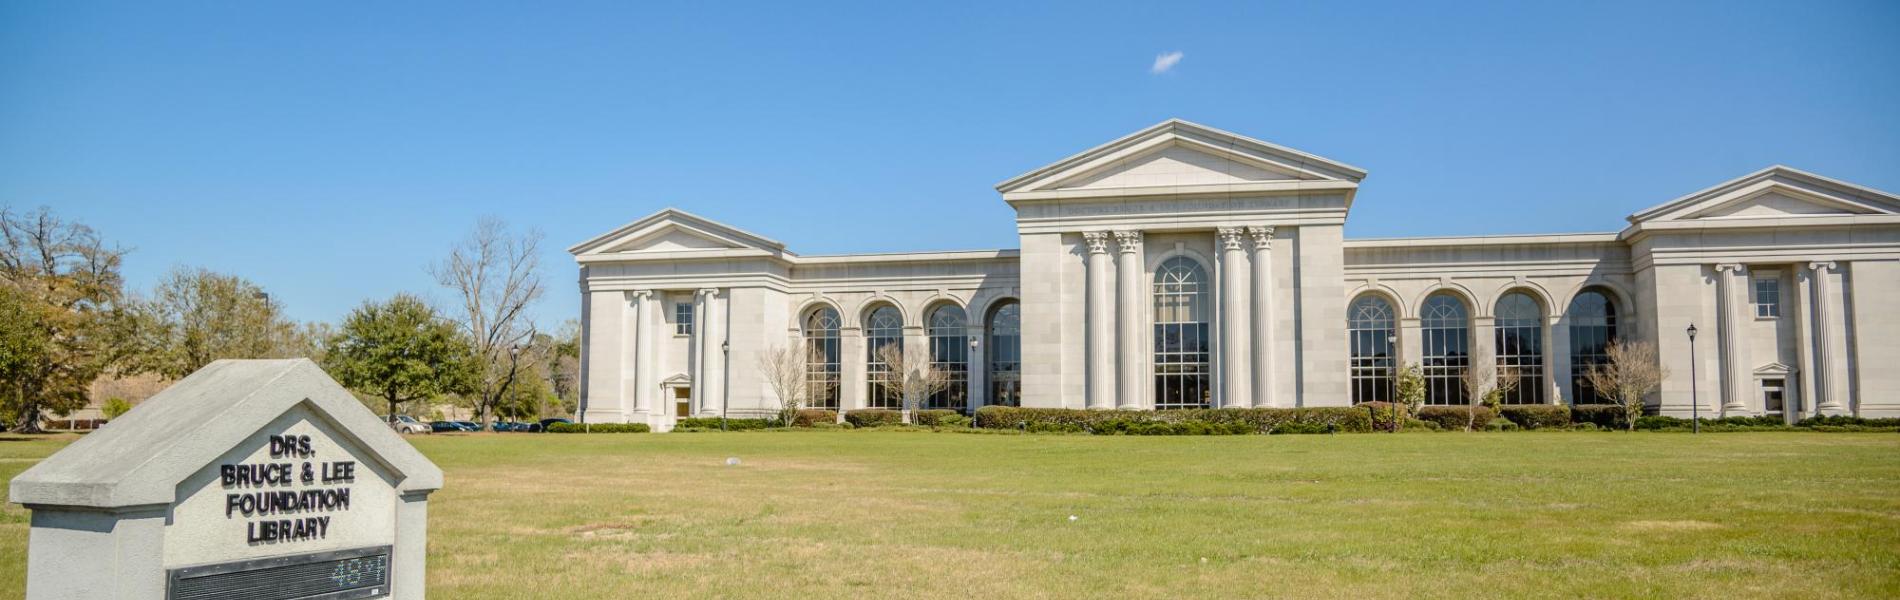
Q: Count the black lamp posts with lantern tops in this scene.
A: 5